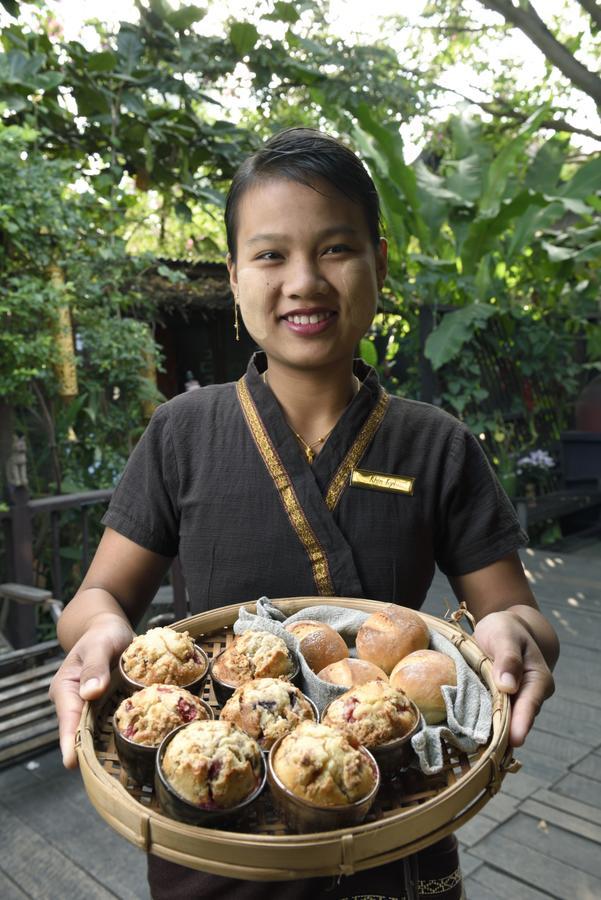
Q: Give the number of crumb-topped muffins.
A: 7